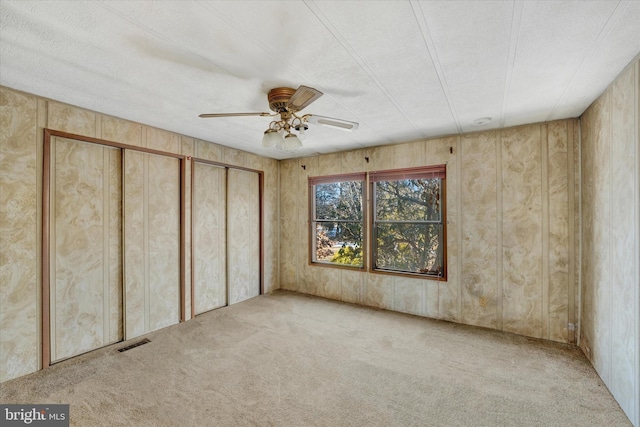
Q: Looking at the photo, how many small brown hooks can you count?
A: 3